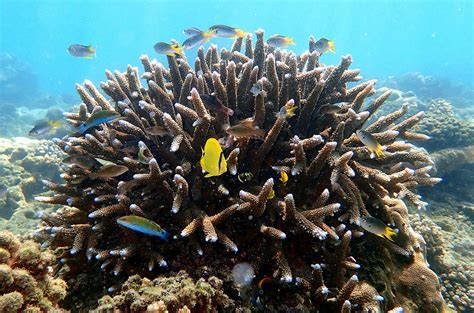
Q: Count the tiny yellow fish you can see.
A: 2